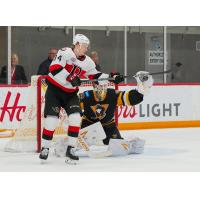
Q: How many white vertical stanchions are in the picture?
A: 4